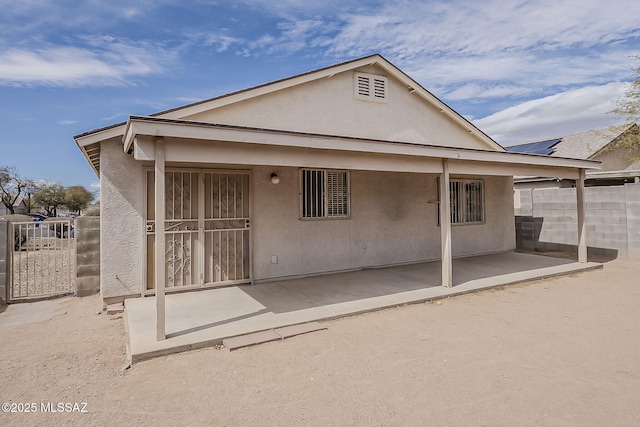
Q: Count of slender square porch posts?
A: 3